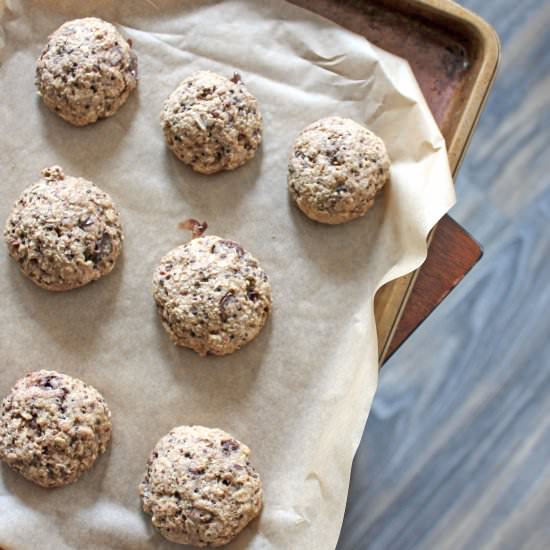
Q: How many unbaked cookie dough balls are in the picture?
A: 7